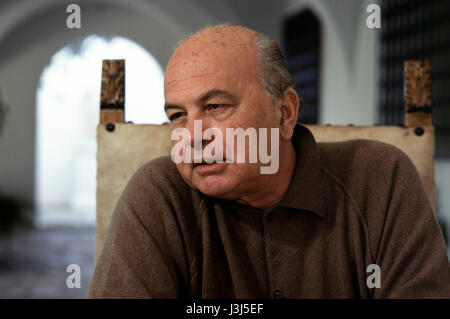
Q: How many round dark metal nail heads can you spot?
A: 2